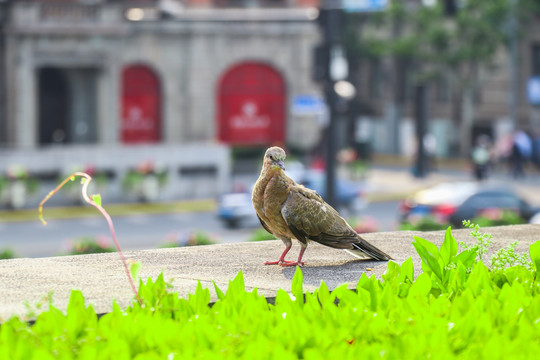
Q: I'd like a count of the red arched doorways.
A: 2